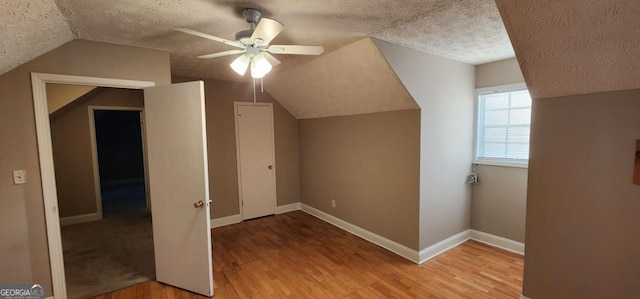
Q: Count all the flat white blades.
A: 5